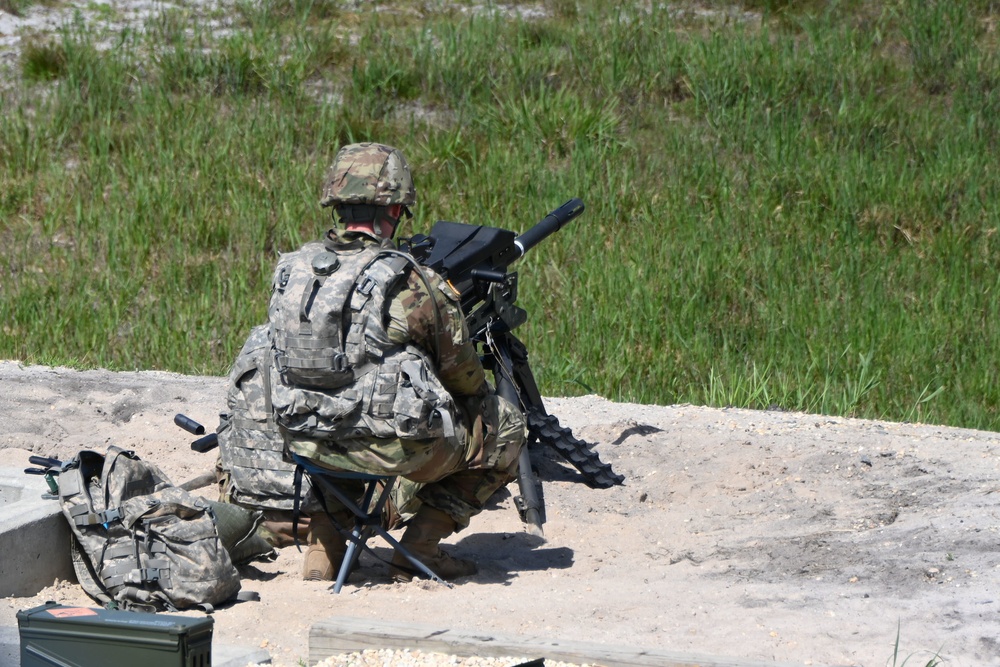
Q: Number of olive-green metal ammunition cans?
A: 1